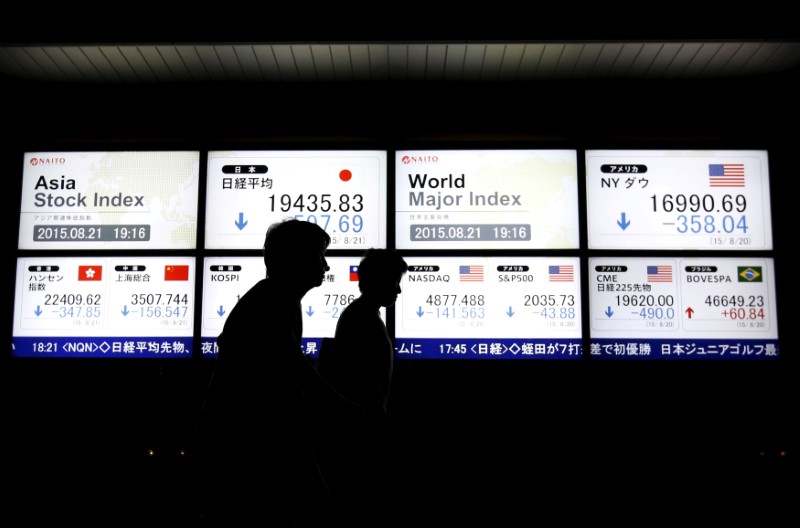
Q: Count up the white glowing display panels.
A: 8